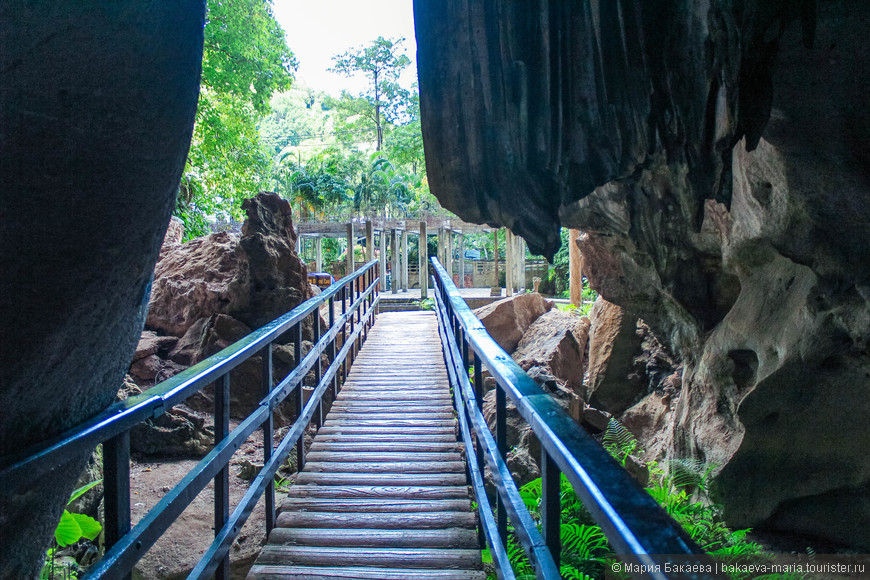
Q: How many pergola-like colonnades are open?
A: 1